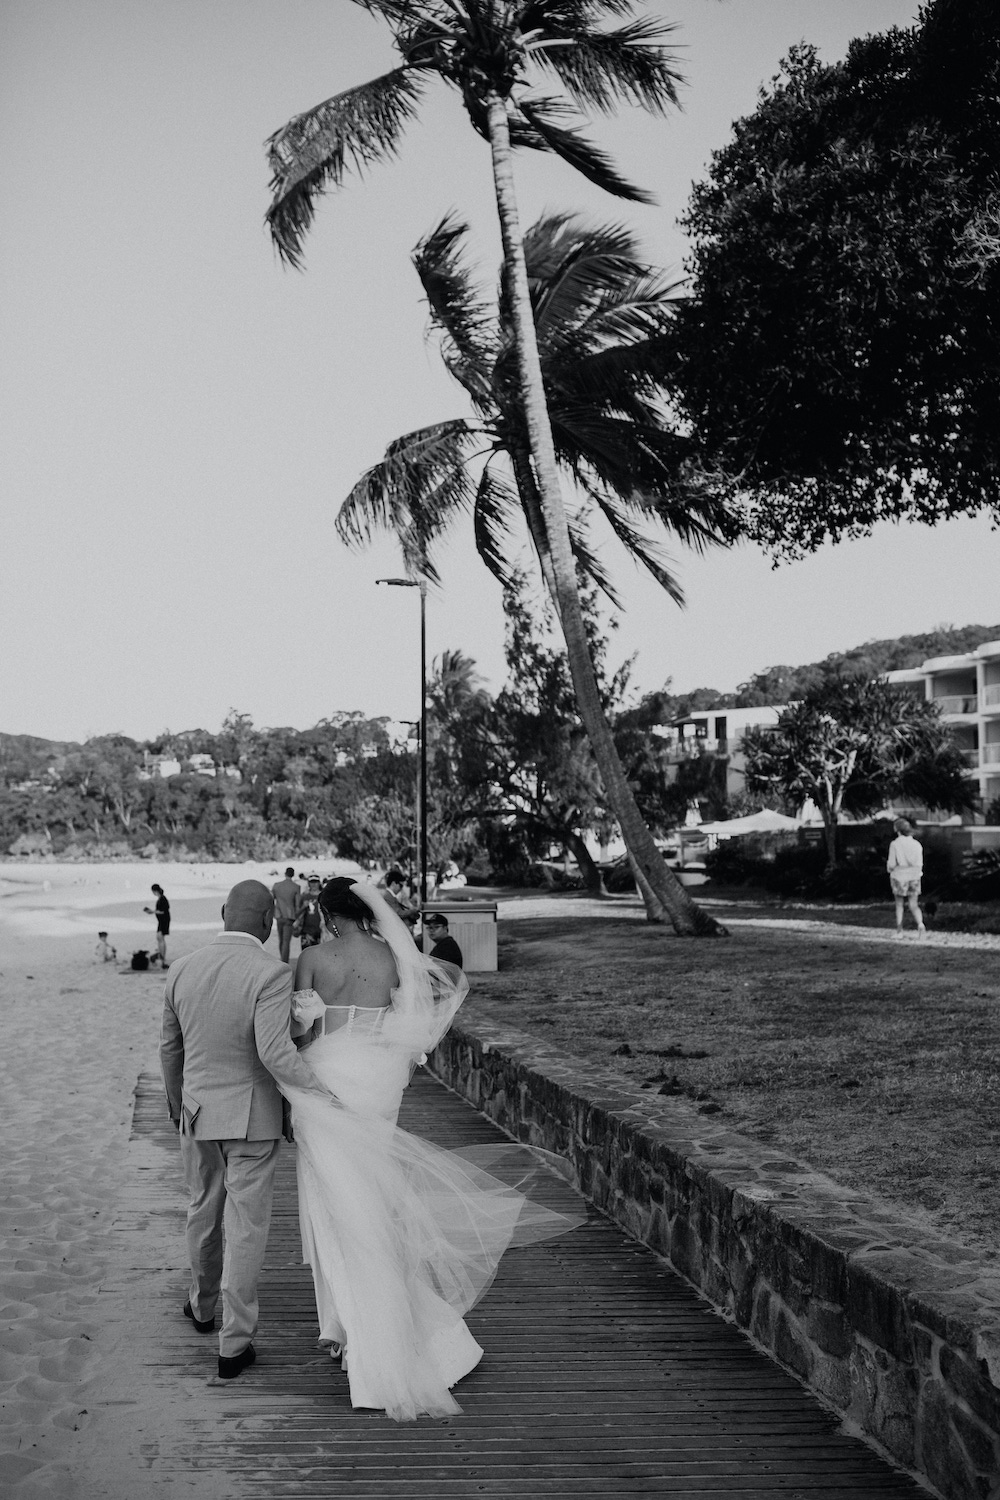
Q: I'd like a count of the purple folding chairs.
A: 0